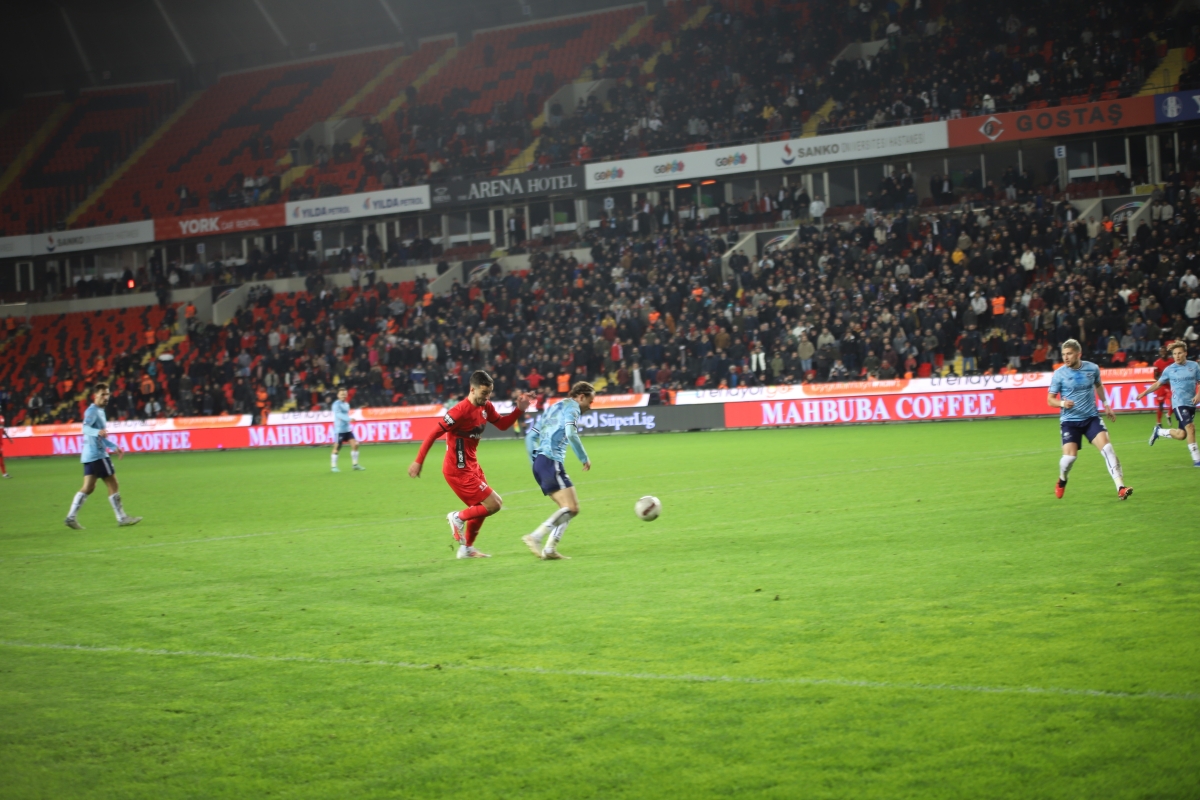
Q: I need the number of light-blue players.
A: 5